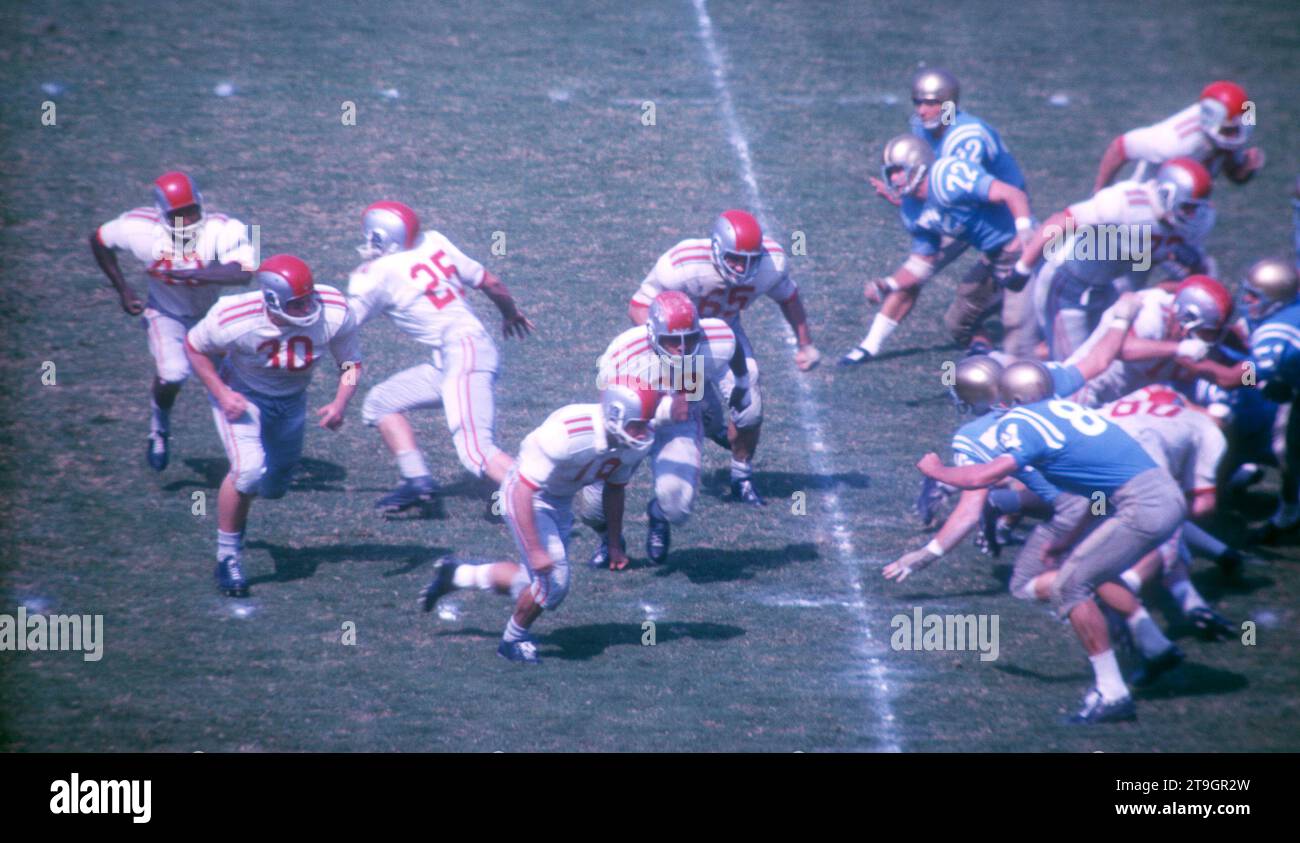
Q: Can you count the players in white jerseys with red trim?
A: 10